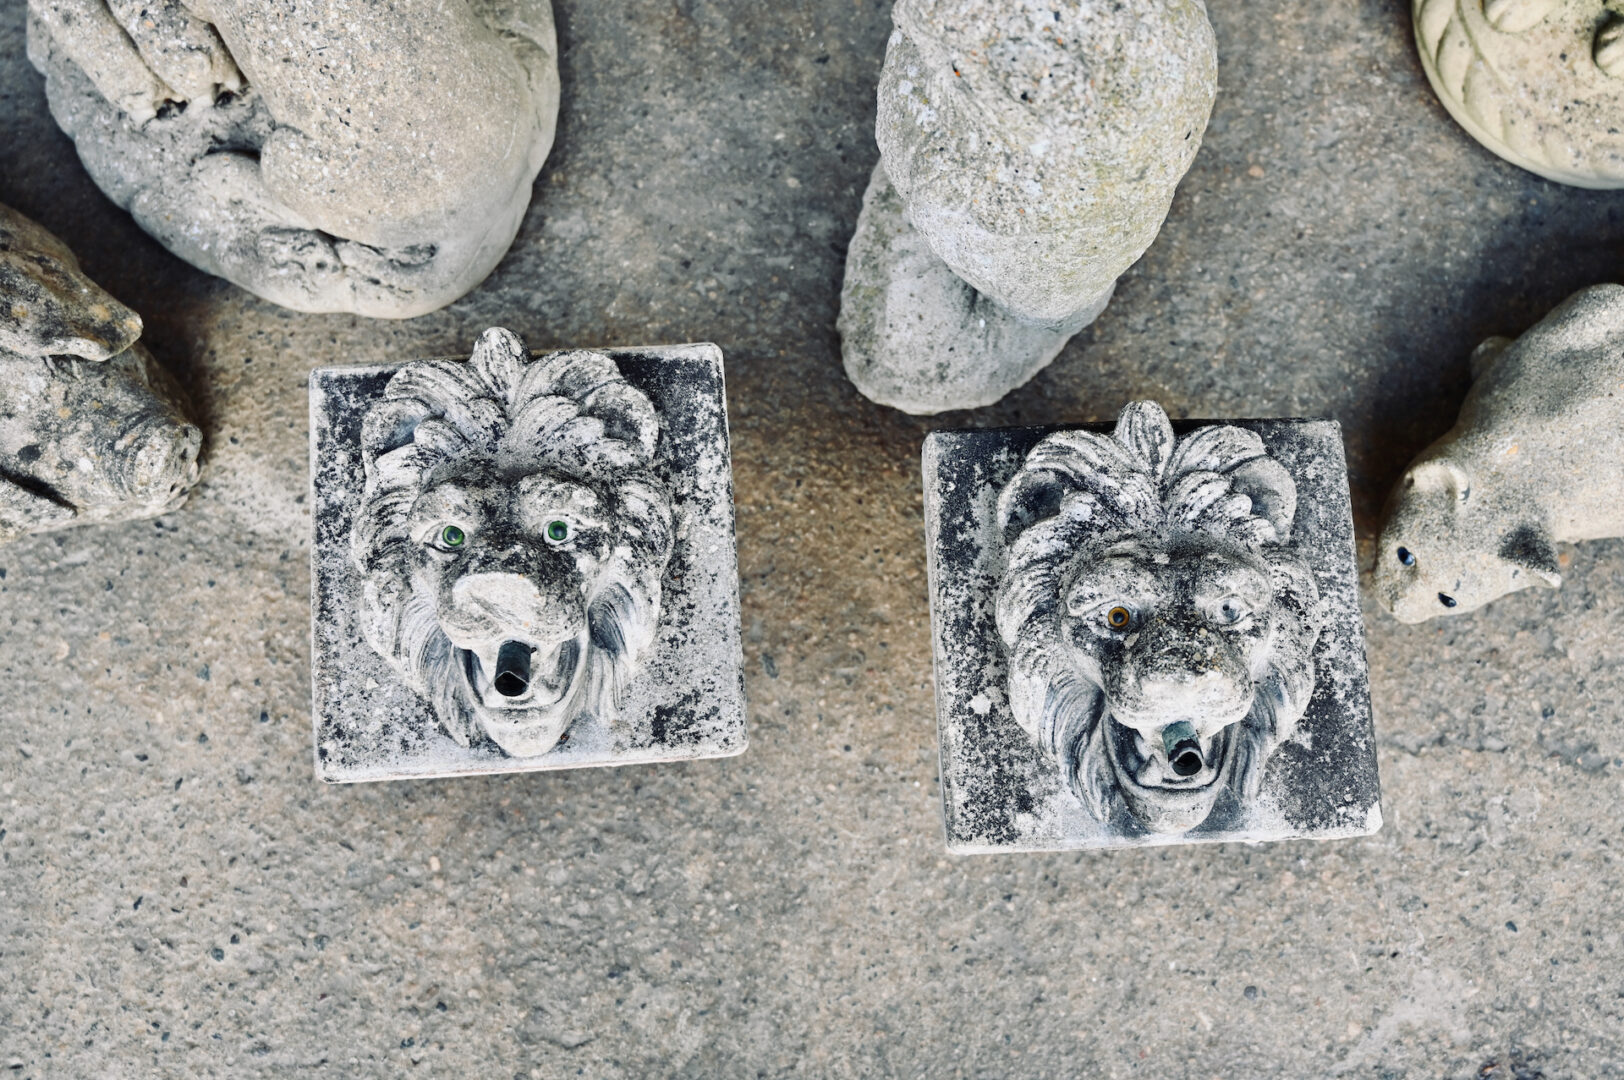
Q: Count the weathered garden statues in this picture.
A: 7